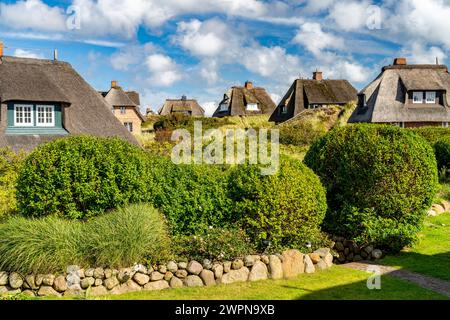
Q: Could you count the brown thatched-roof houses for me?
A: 6